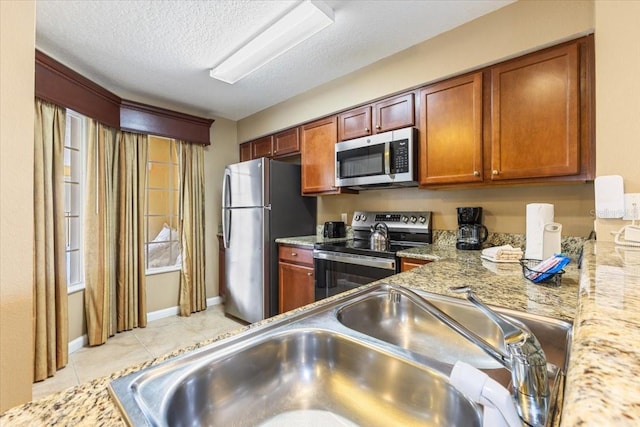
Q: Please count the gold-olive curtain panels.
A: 4